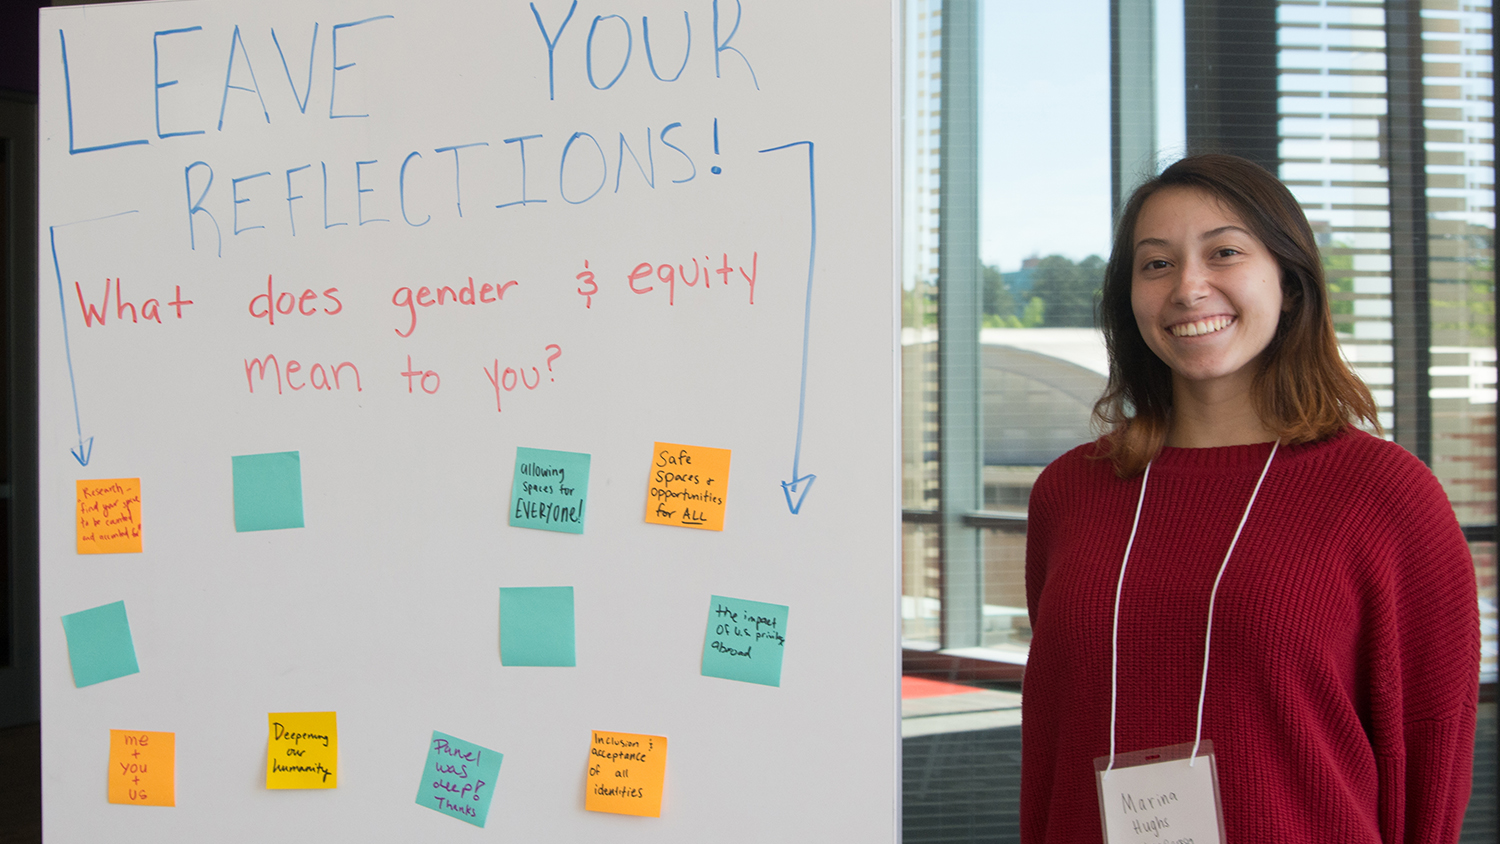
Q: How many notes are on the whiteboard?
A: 11